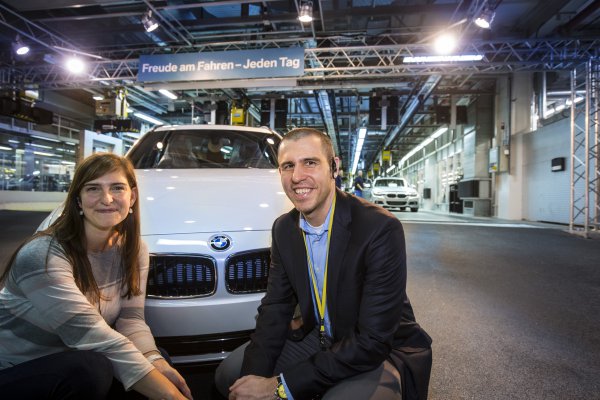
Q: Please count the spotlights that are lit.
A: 6